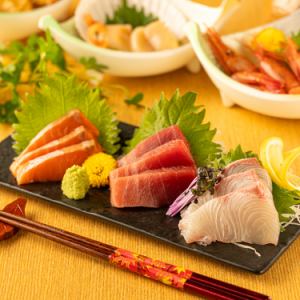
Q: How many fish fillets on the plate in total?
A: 9